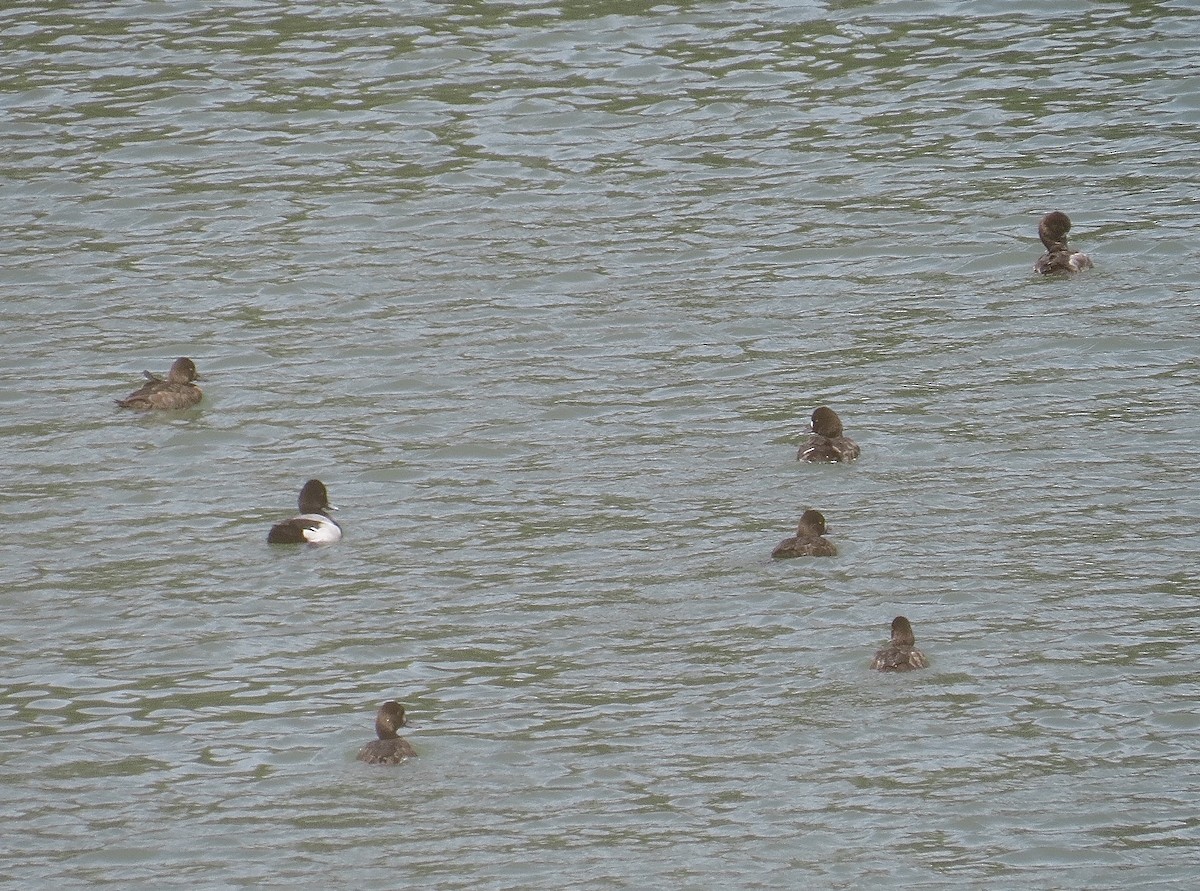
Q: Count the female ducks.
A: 6